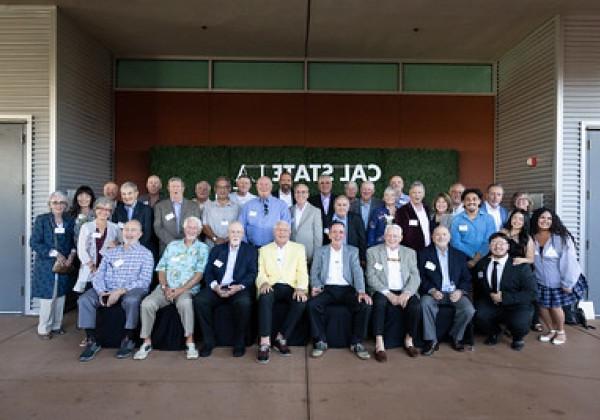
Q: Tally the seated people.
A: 7